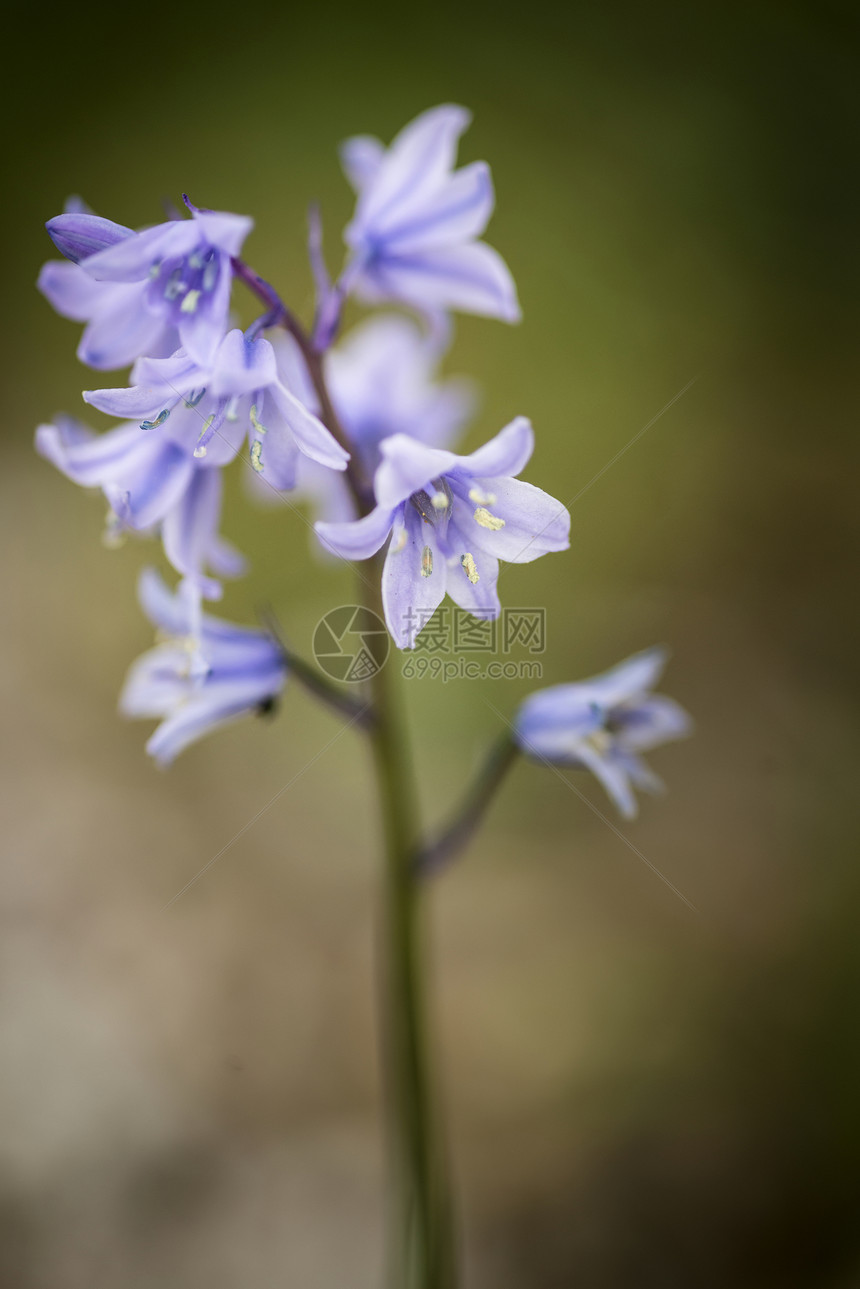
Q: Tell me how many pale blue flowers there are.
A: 8